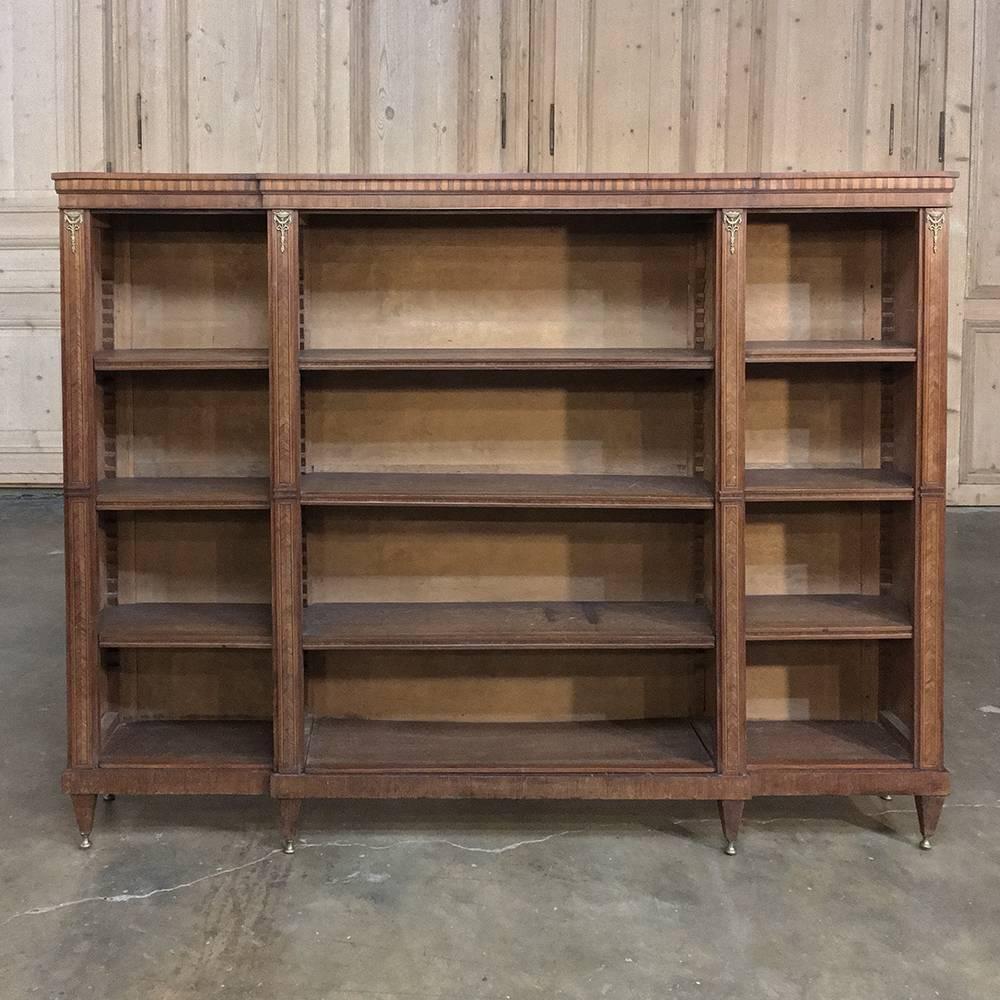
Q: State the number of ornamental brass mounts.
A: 4